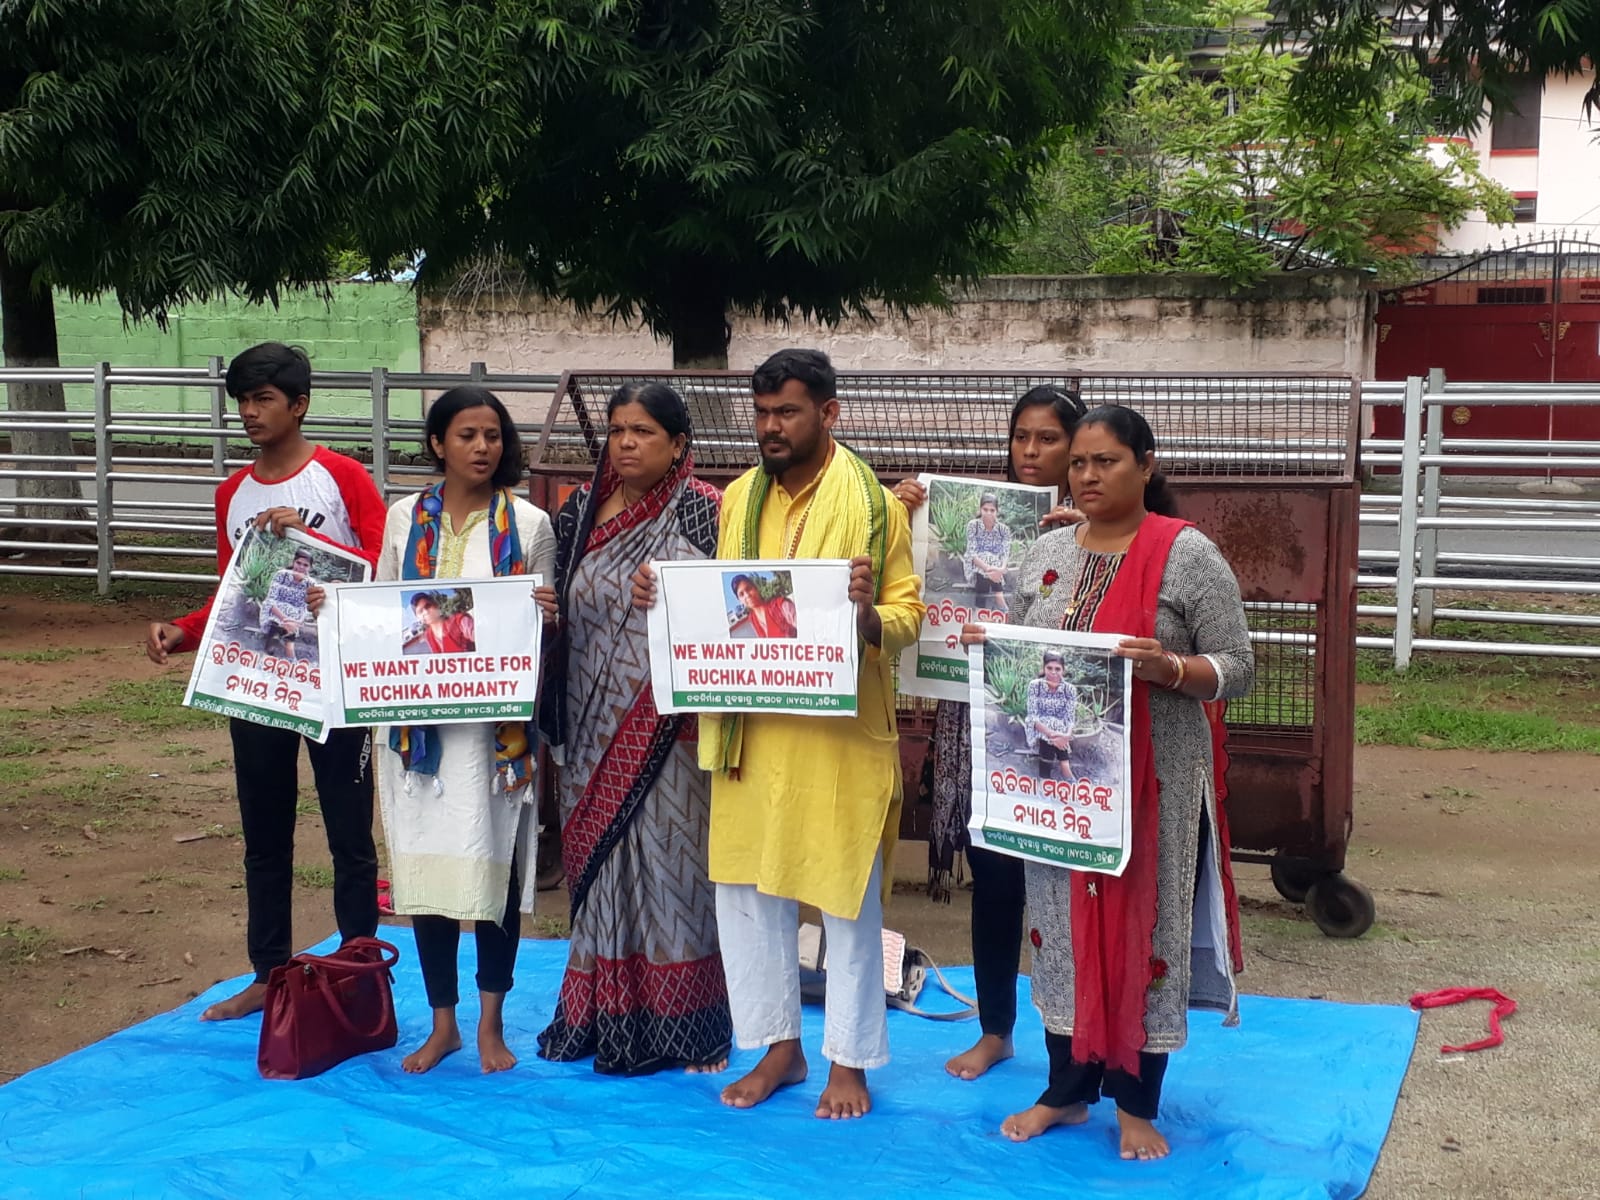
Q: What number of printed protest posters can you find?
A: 5